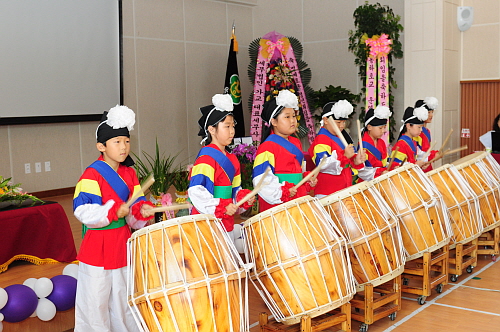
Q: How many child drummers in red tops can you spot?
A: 7